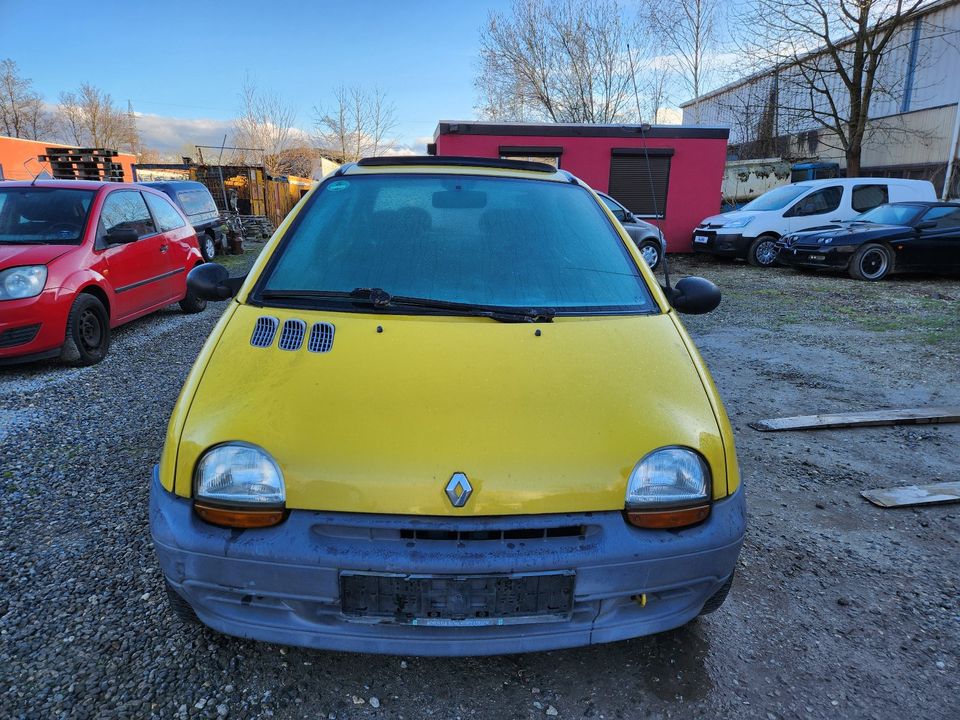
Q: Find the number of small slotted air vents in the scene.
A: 3